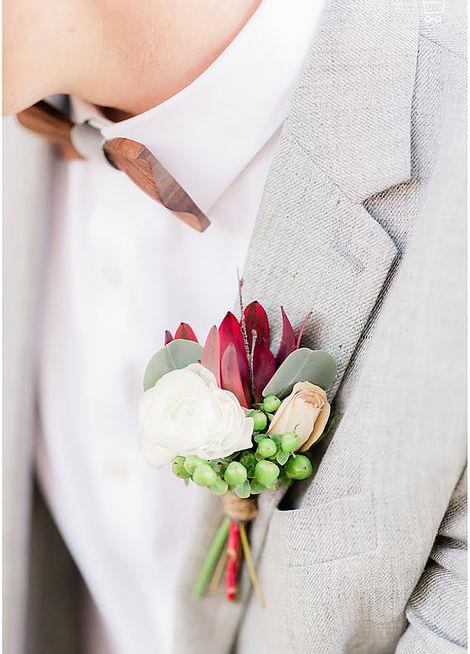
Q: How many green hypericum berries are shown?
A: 10